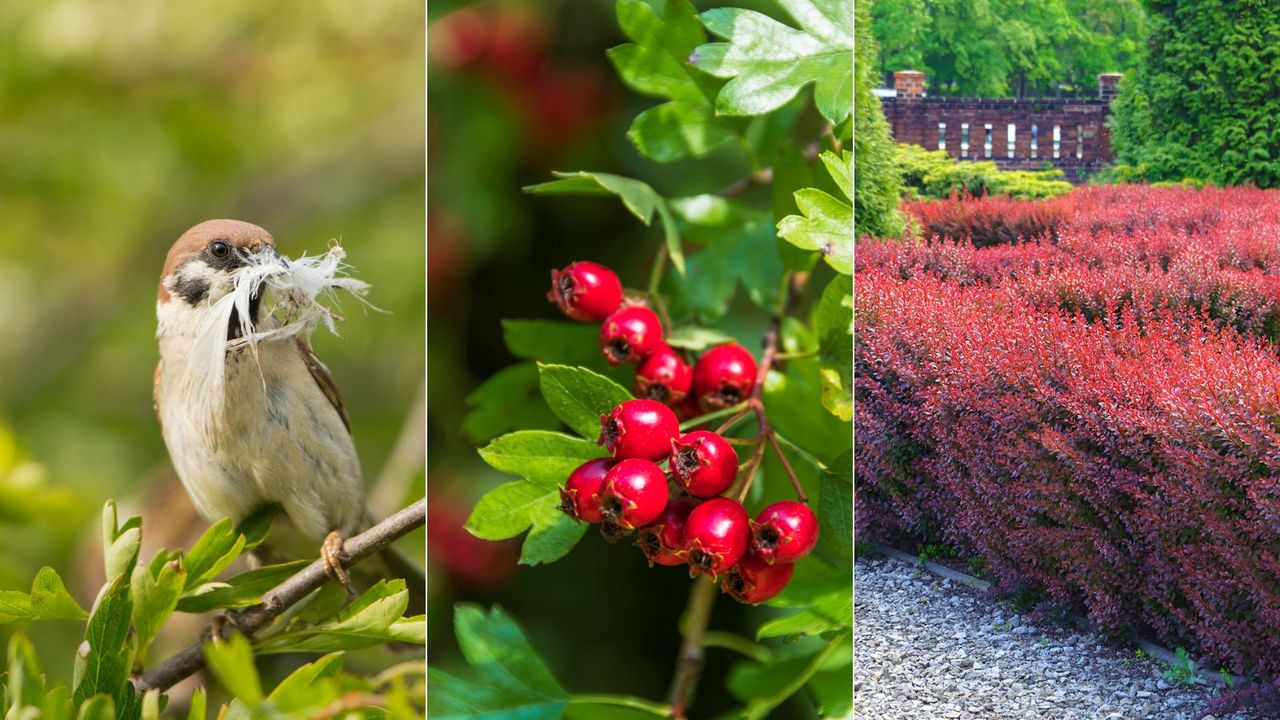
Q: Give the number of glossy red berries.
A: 12